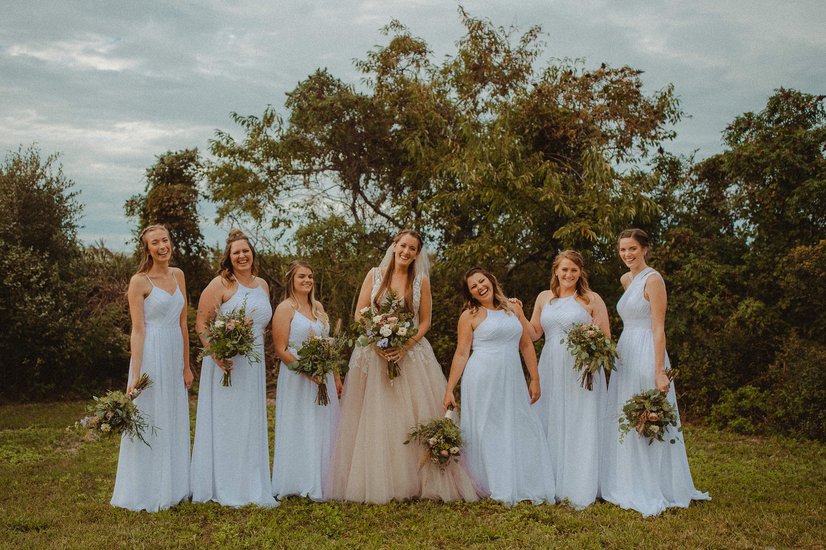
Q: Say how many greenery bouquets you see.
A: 7